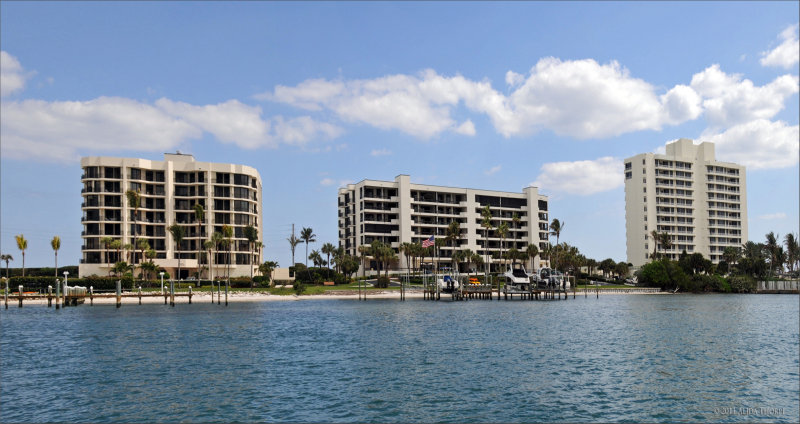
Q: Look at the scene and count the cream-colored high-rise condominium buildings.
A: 3